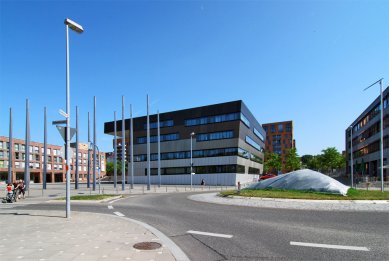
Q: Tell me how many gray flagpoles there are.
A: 11